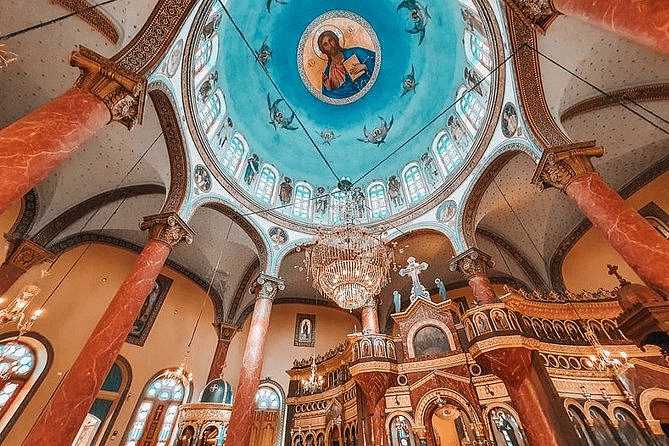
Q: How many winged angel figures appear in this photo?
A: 7